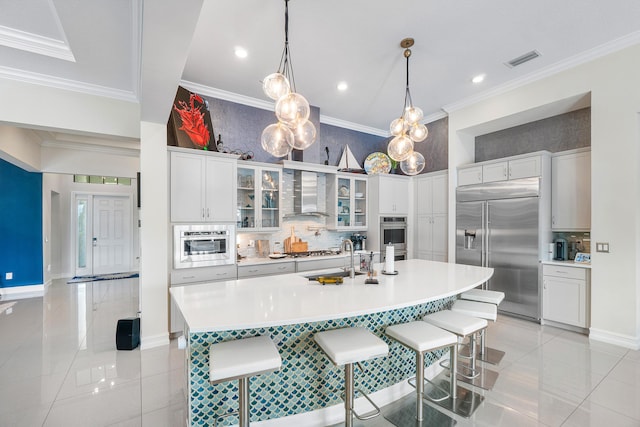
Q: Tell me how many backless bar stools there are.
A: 6